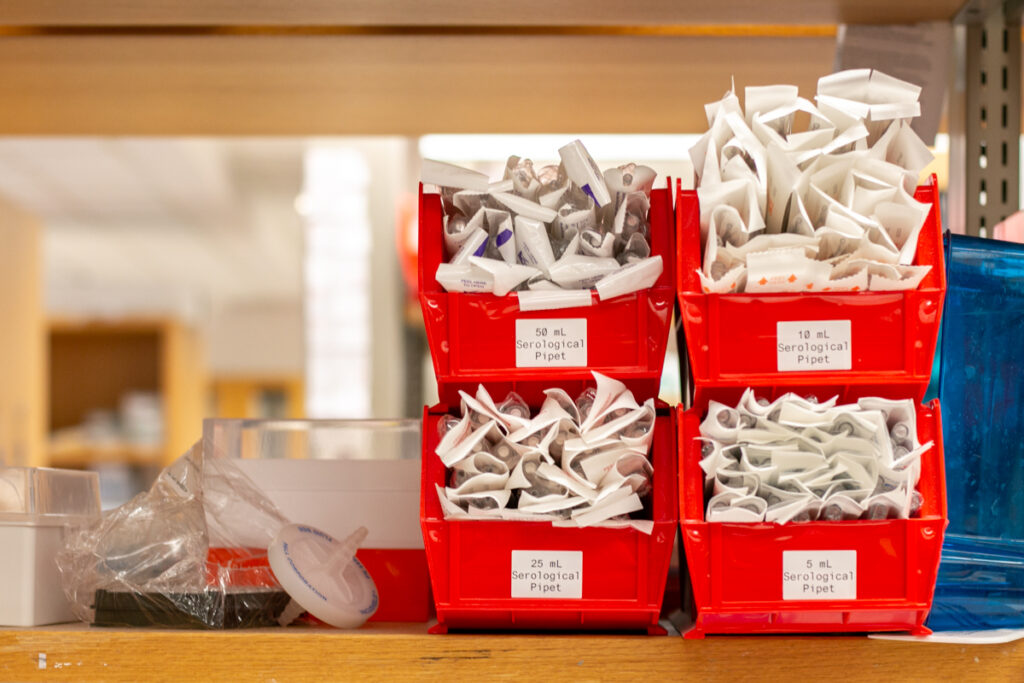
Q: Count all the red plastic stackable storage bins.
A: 4